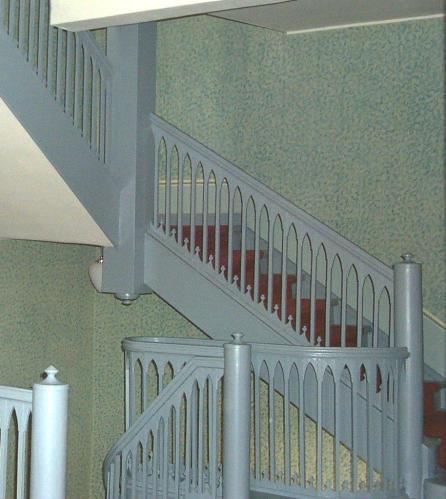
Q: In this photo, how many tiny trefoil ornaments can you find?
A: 13